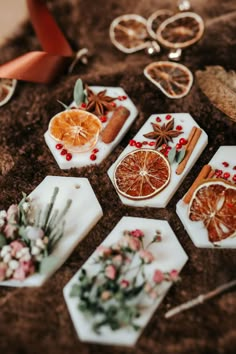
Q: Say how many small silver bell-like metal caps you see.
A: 3